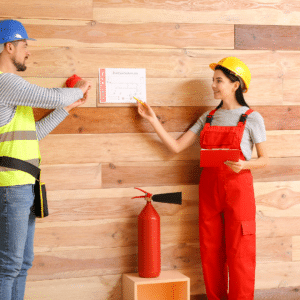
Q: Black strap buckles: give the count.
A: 2